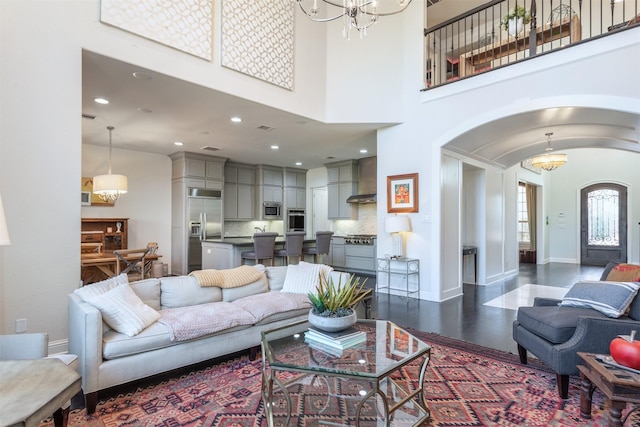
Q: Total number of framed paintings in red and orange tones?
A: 1